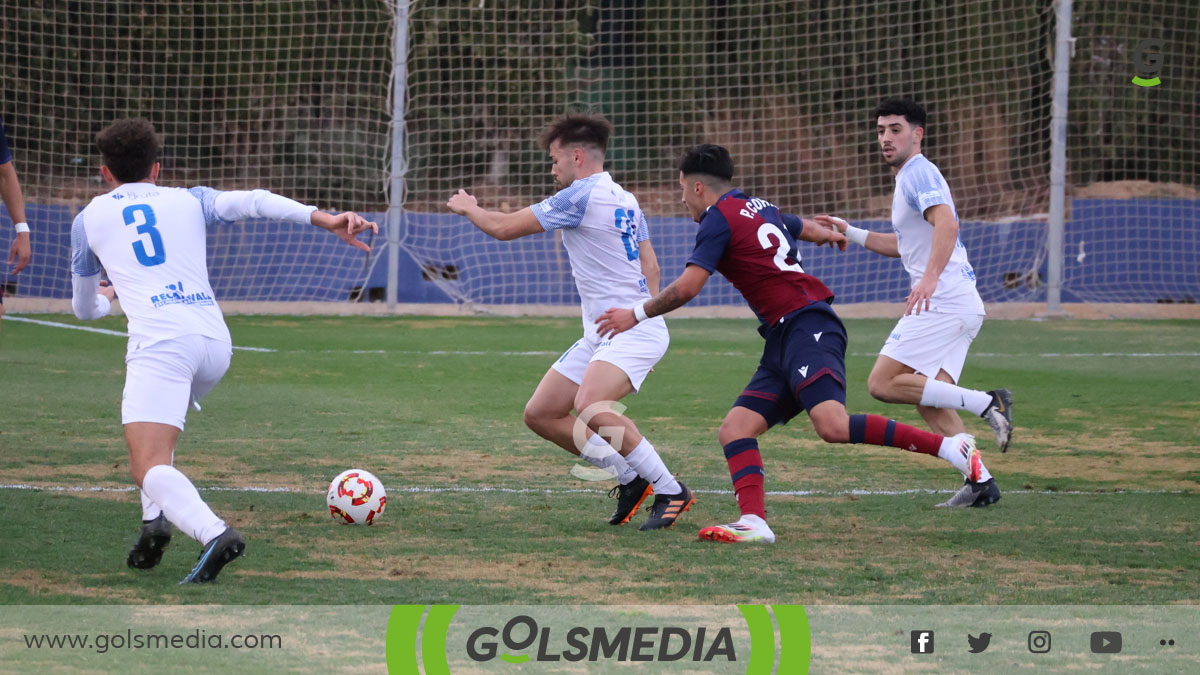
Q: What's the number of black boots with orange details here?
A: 2